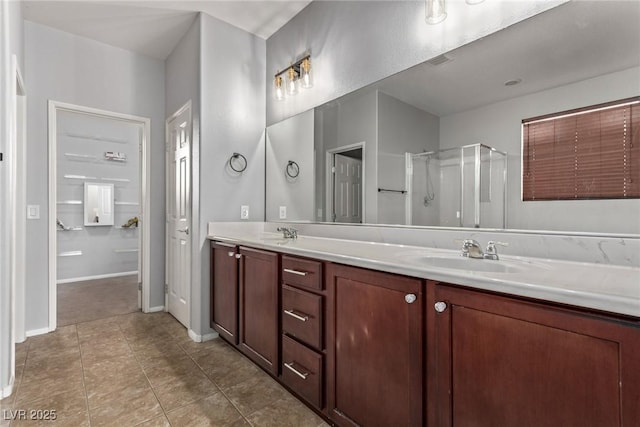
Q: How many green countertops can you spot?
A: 0